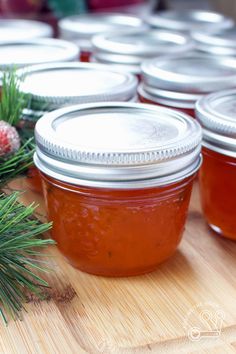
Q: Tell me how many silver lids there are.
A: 10